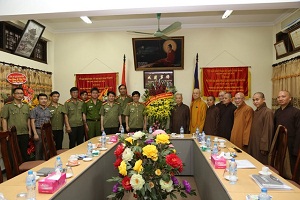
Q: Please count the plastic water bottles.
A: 13